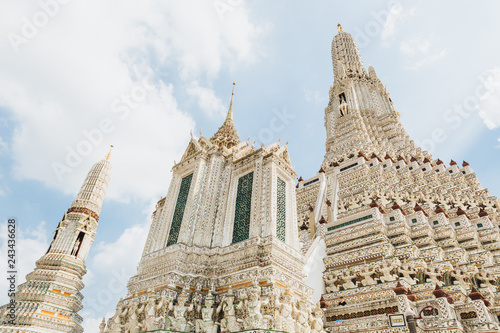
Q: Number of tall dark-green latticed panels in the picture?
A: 3